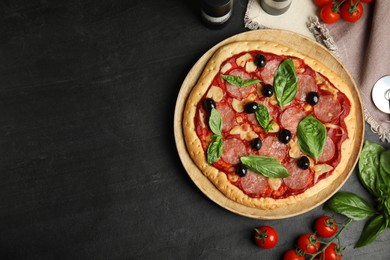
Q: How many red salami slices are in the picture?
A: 12